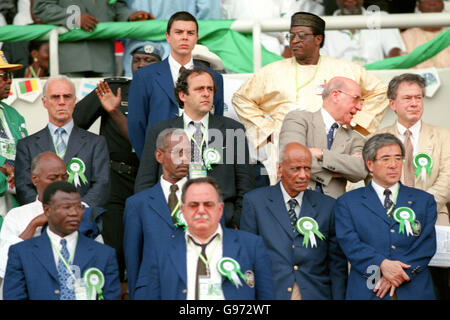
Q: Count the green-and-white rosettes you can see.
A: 8